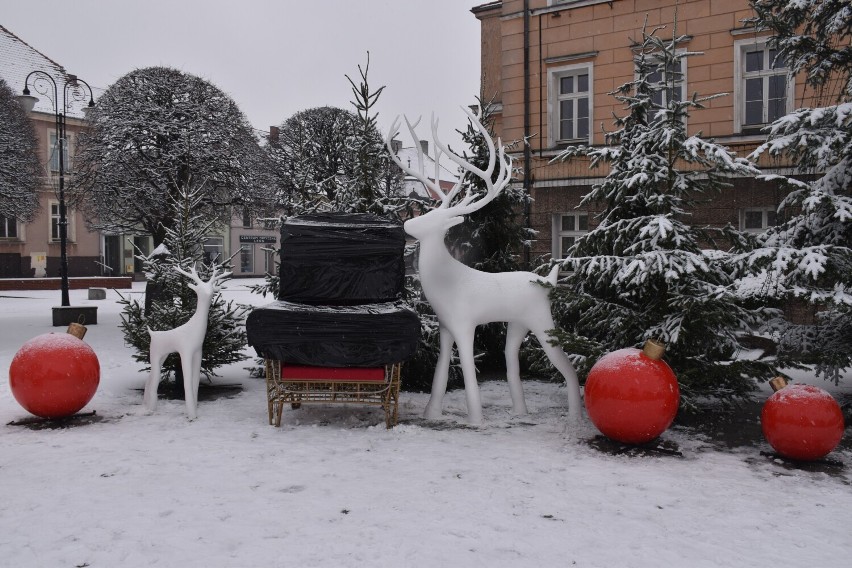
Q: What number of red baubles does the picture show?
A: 3